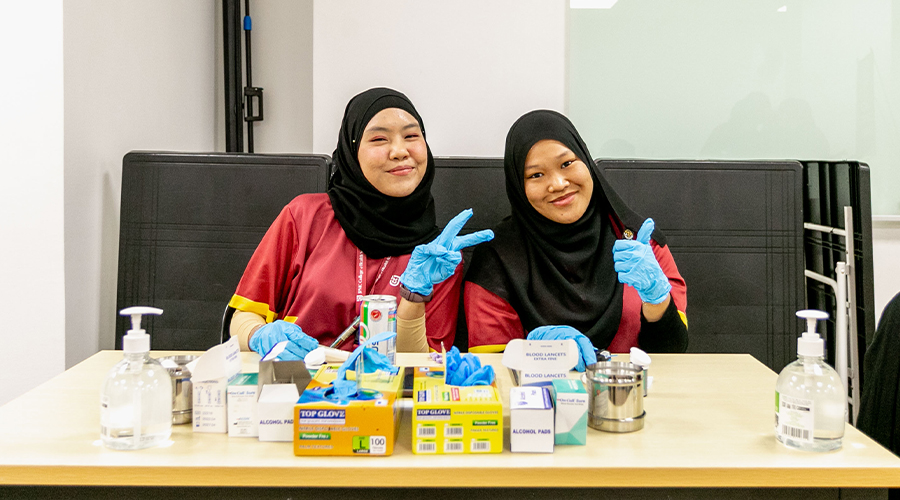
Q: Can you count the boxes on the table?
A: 8